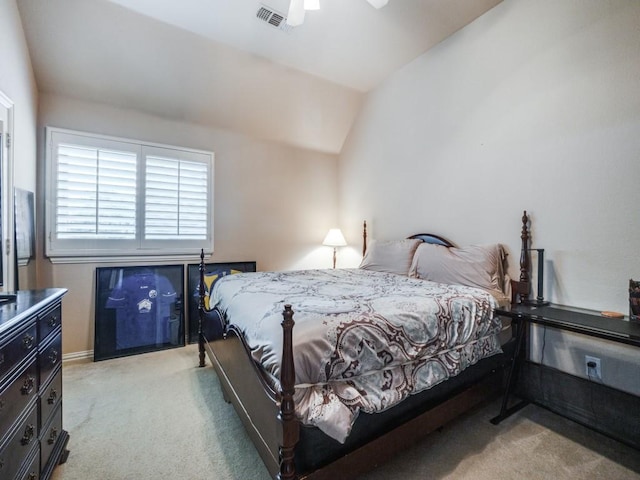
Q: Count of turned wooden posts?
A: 4